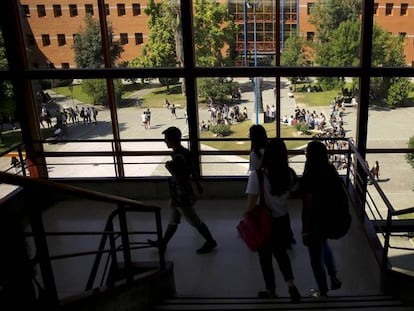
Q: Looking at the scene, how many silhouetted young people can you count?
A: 4